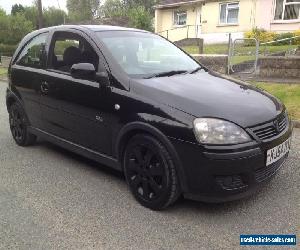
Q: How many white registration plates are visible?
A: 1